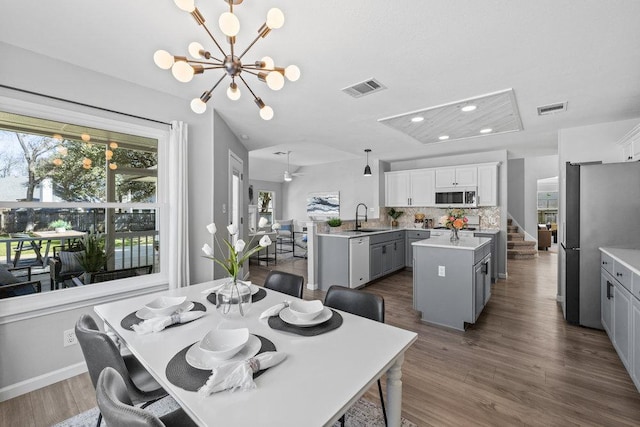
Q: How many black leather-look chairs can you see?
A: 4